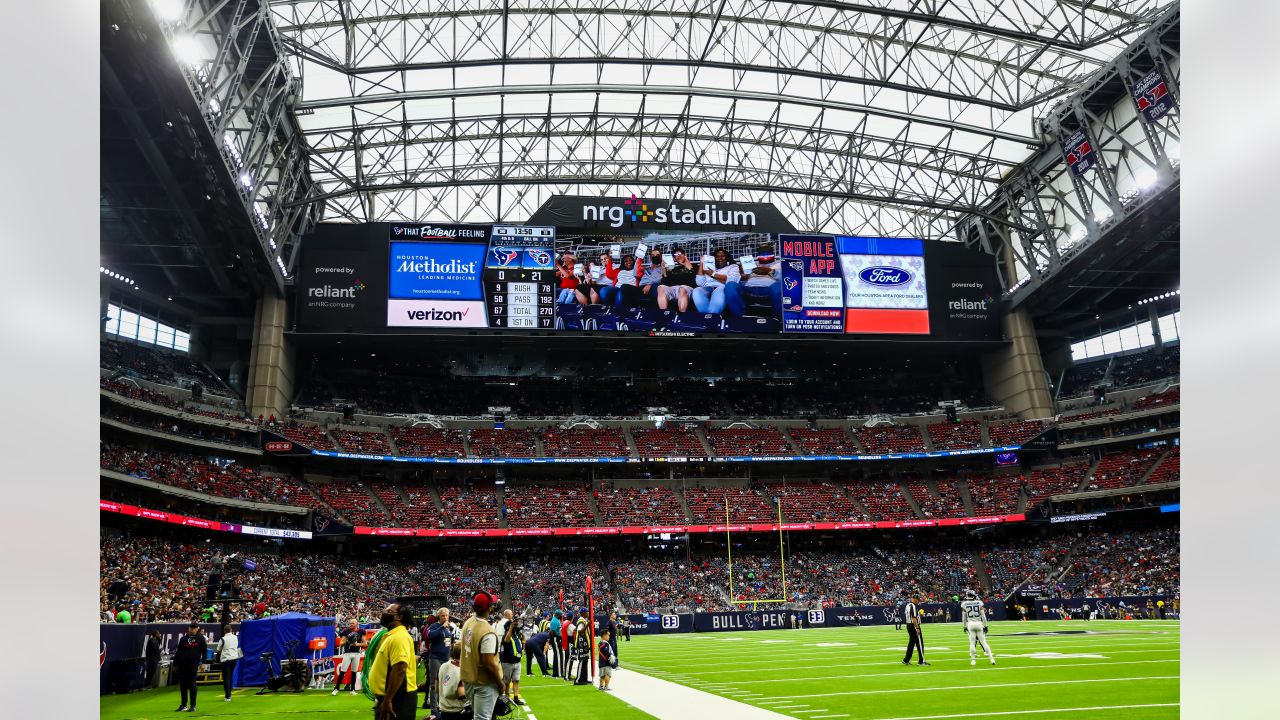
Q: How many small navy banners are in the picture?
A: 2